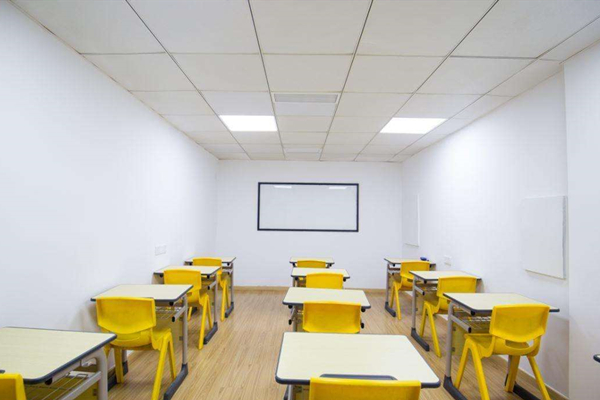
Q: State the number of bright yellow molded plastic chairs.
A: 11